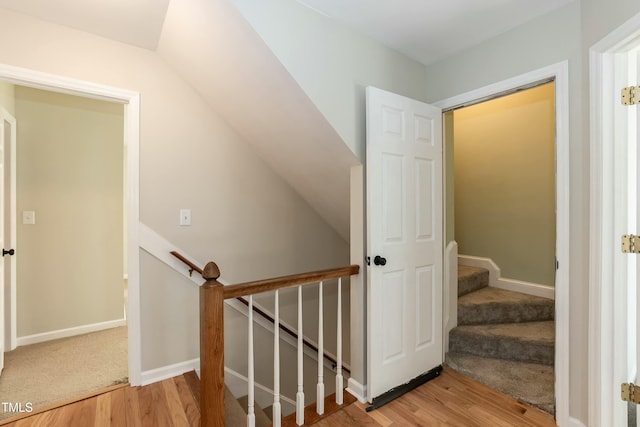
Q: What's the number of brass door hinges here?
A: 3